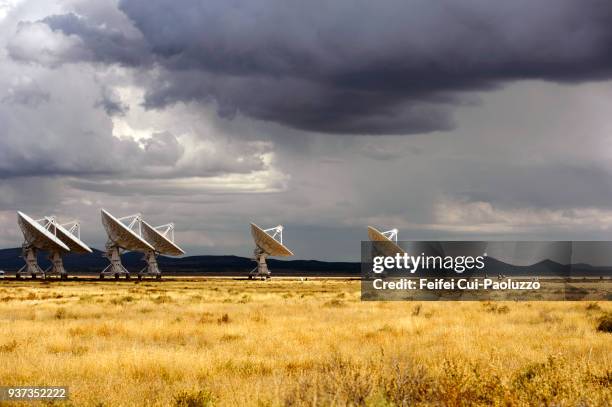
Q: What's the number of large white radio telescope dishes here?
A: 6